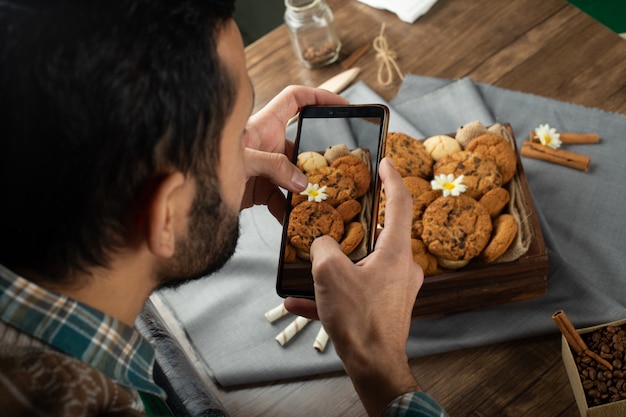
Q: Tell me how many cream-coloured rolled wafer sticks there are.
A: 3